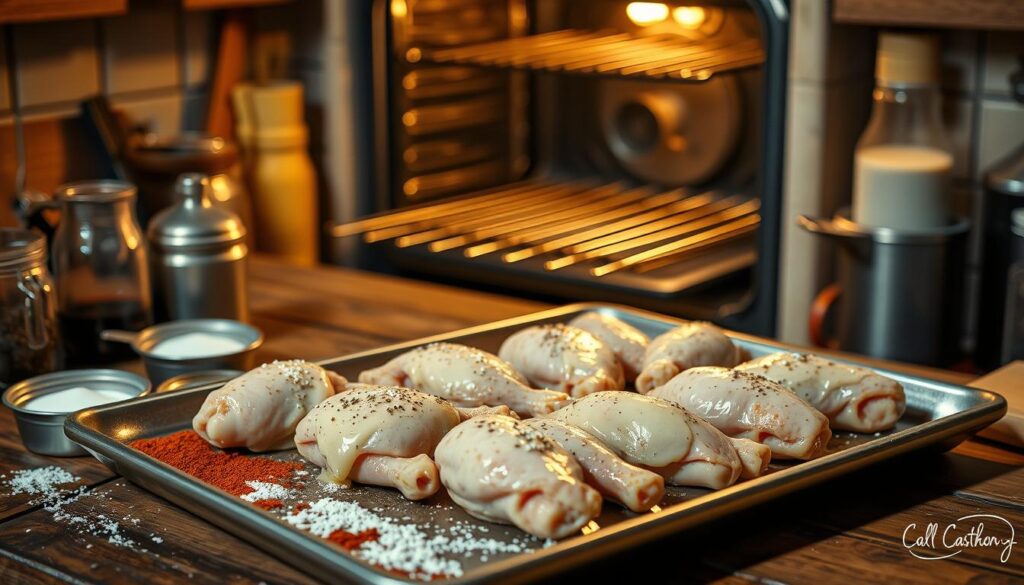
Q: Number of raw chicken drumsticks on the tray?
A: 11